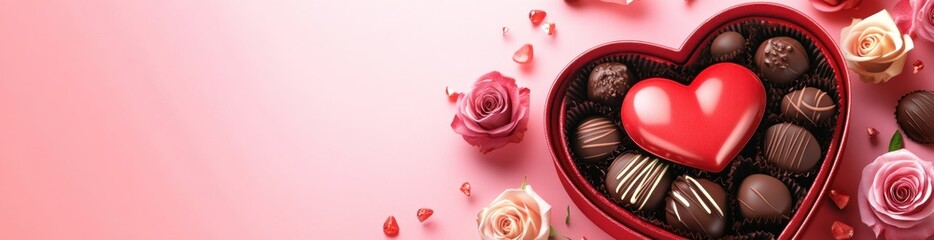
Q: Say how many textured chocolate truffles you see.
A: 2